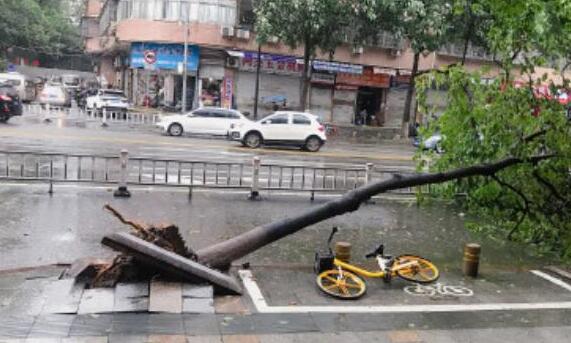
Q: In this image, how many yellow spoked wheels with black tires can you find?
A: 2